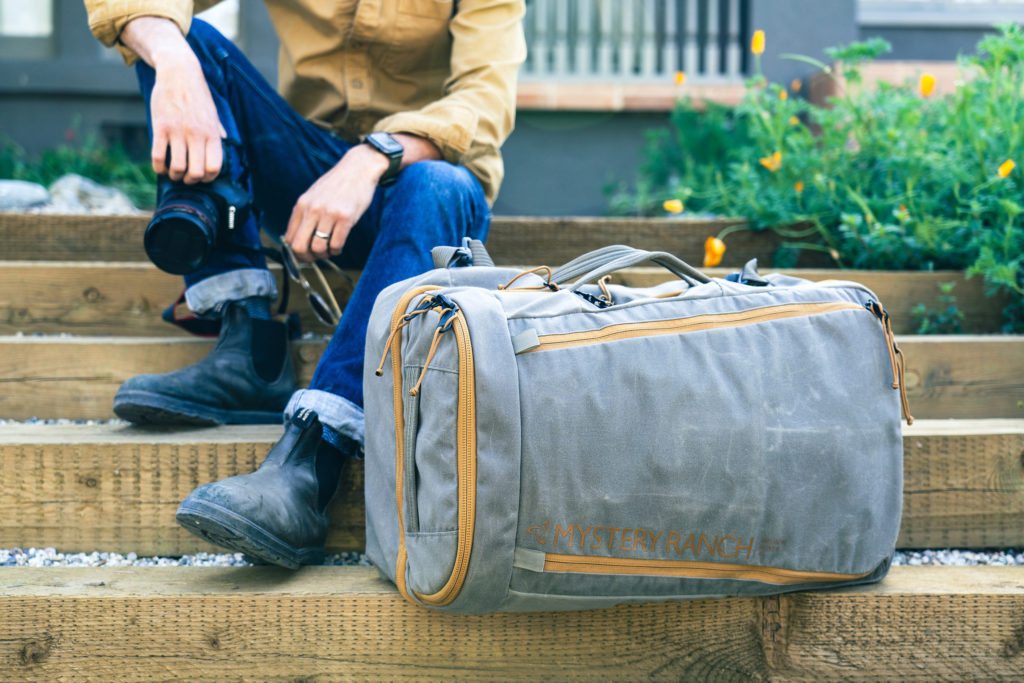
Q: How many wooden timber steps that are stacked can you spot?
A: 5